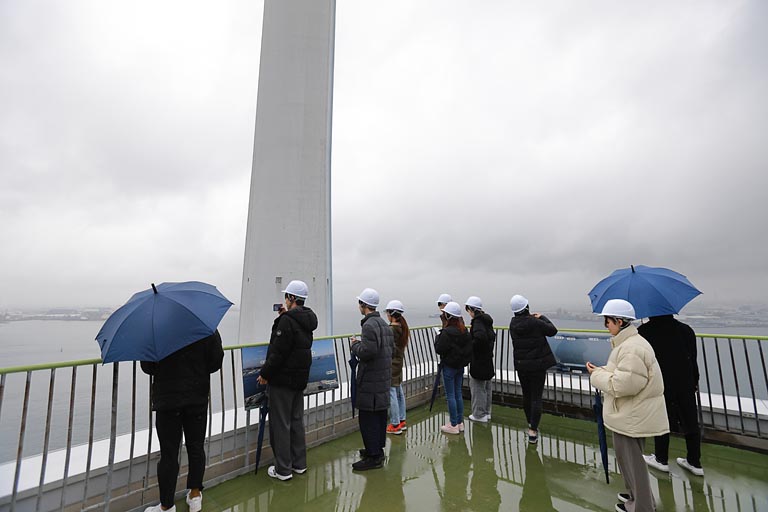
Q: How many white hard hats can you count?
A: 8